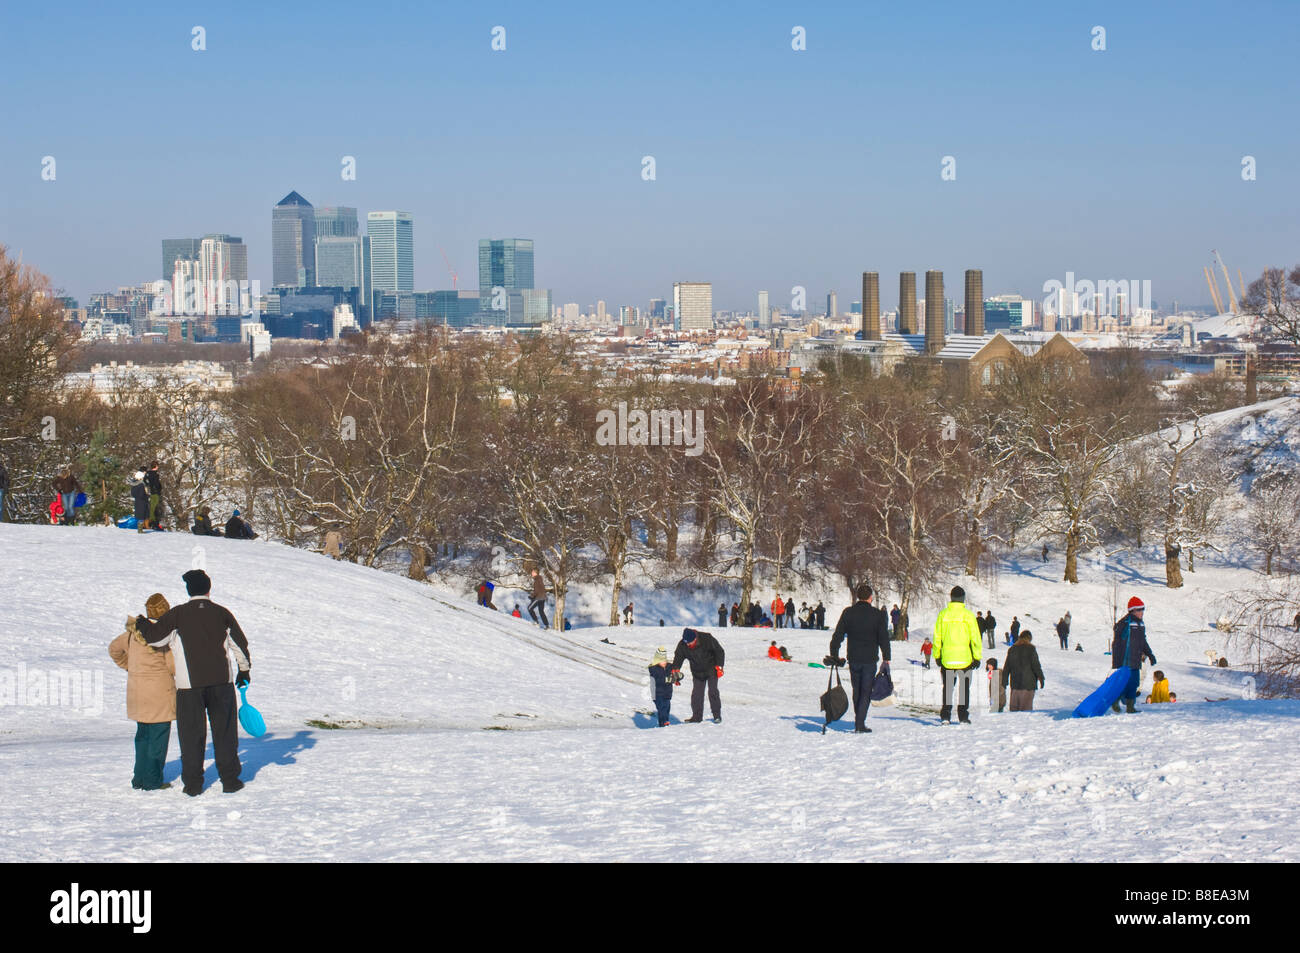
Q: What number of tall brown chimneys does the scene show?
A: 4